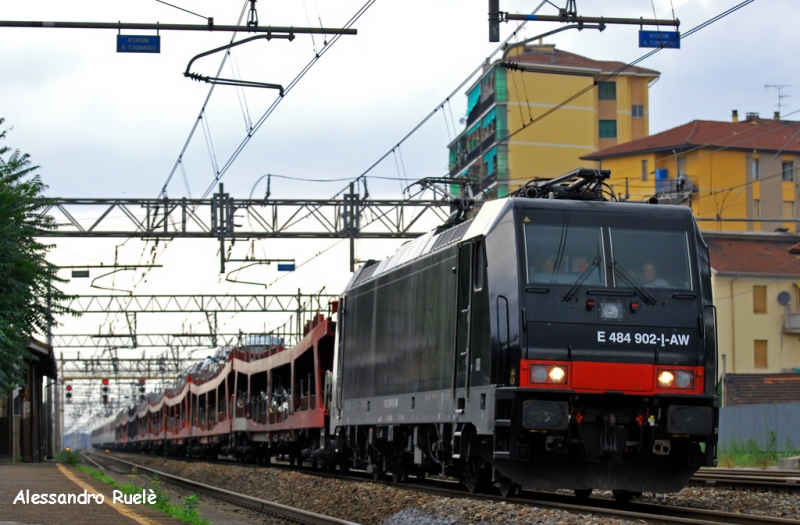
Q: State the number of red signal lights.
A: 3